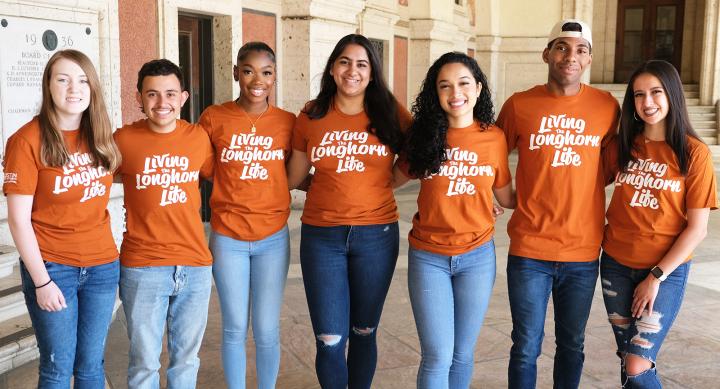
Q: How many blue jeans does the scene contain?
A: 7